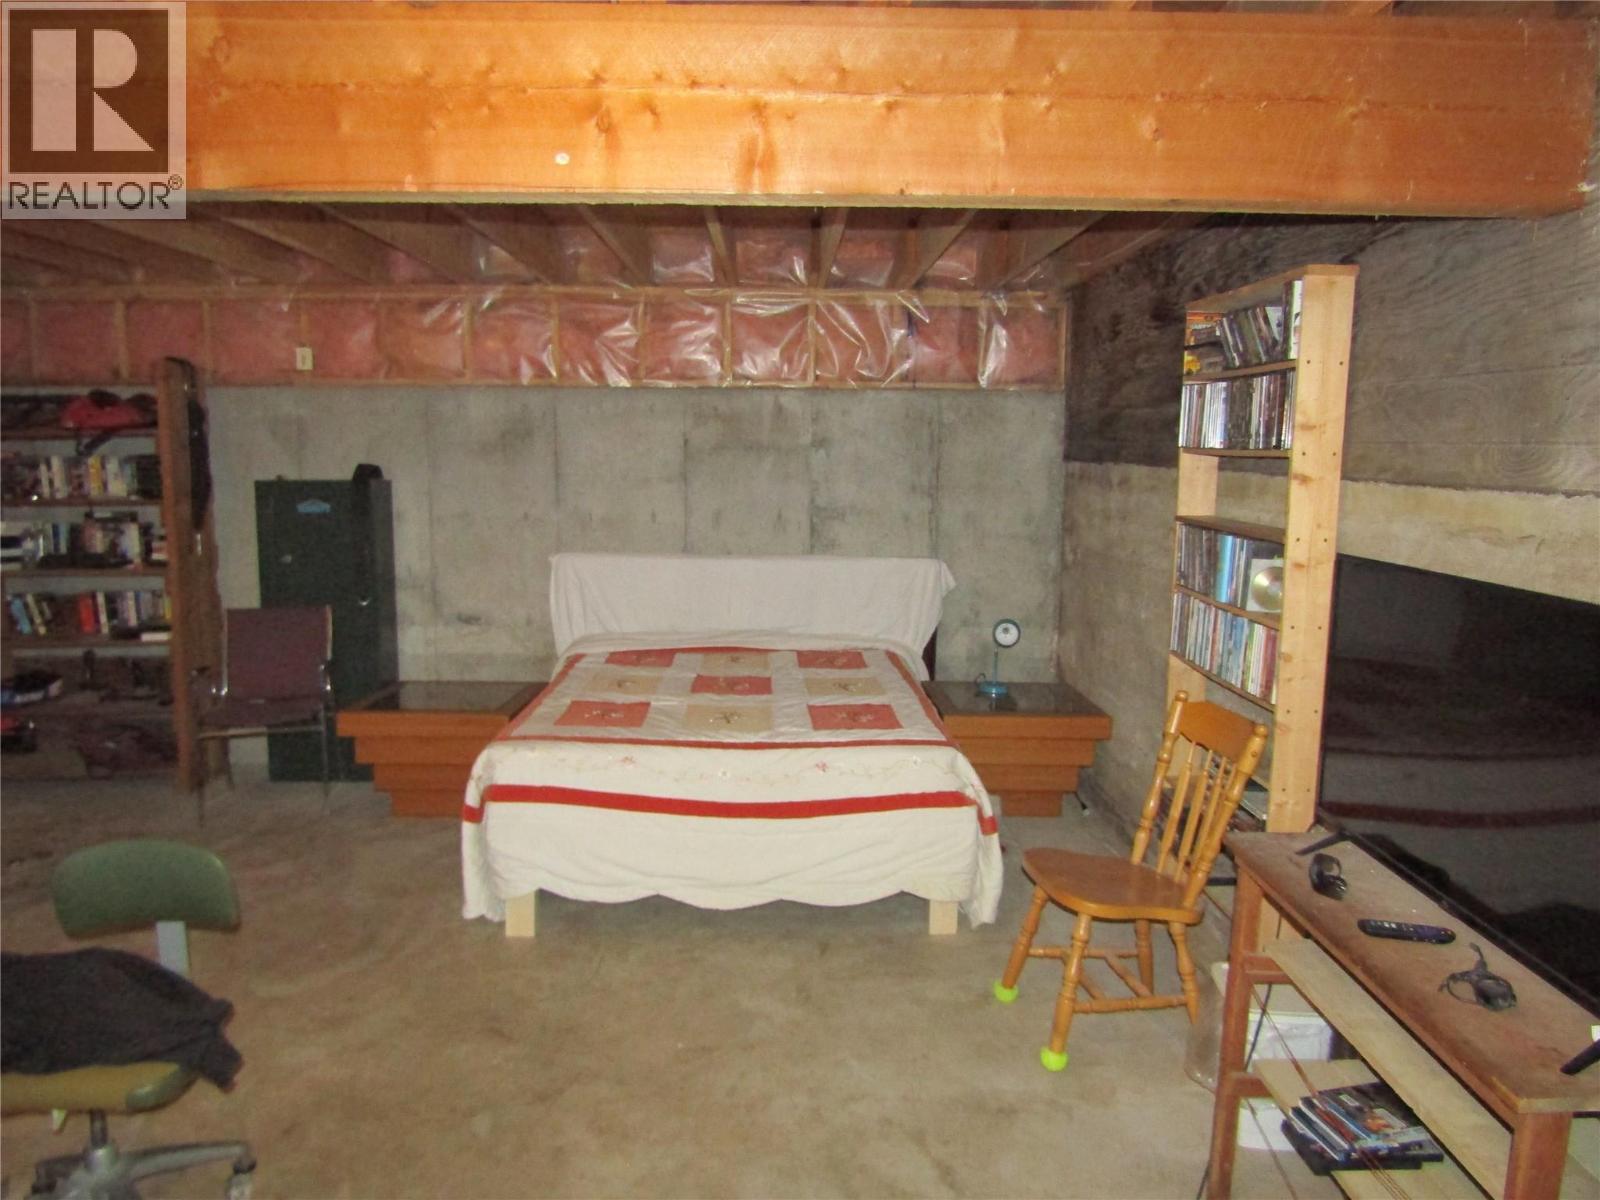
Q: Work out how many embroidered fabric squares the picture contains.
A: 9